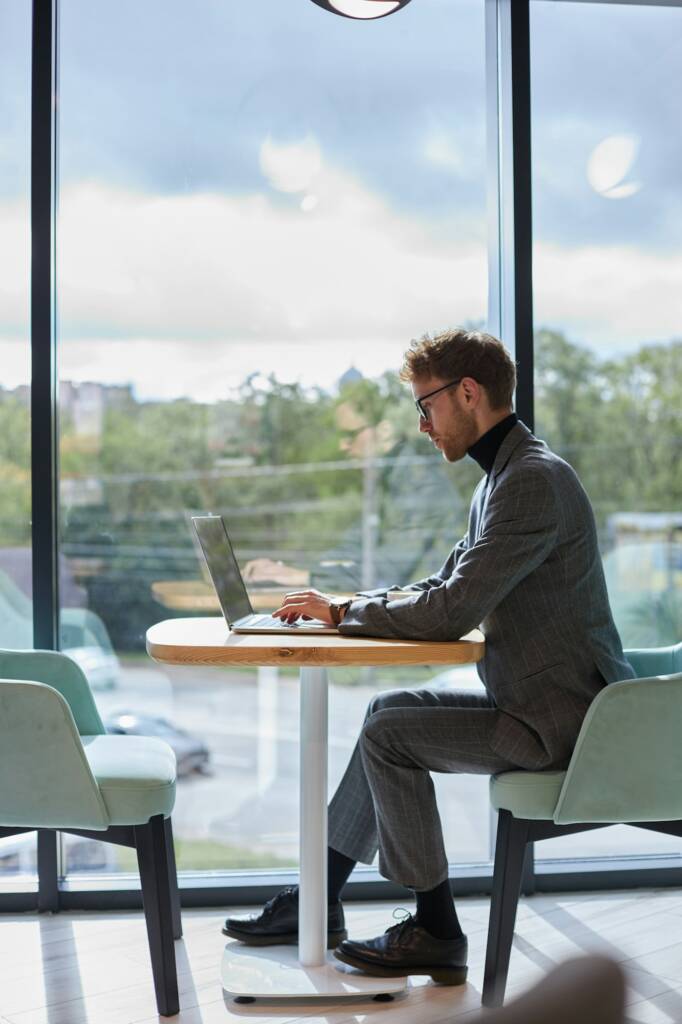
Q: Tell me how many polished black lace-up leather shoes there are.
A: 2